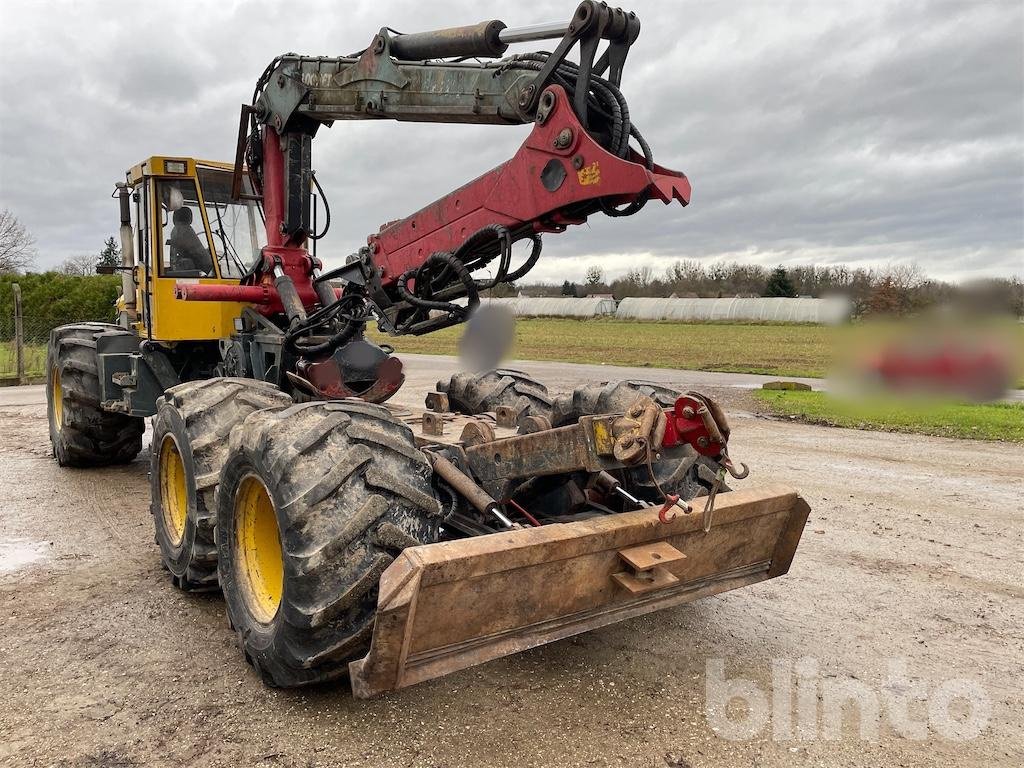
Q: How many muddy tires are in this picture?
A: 5